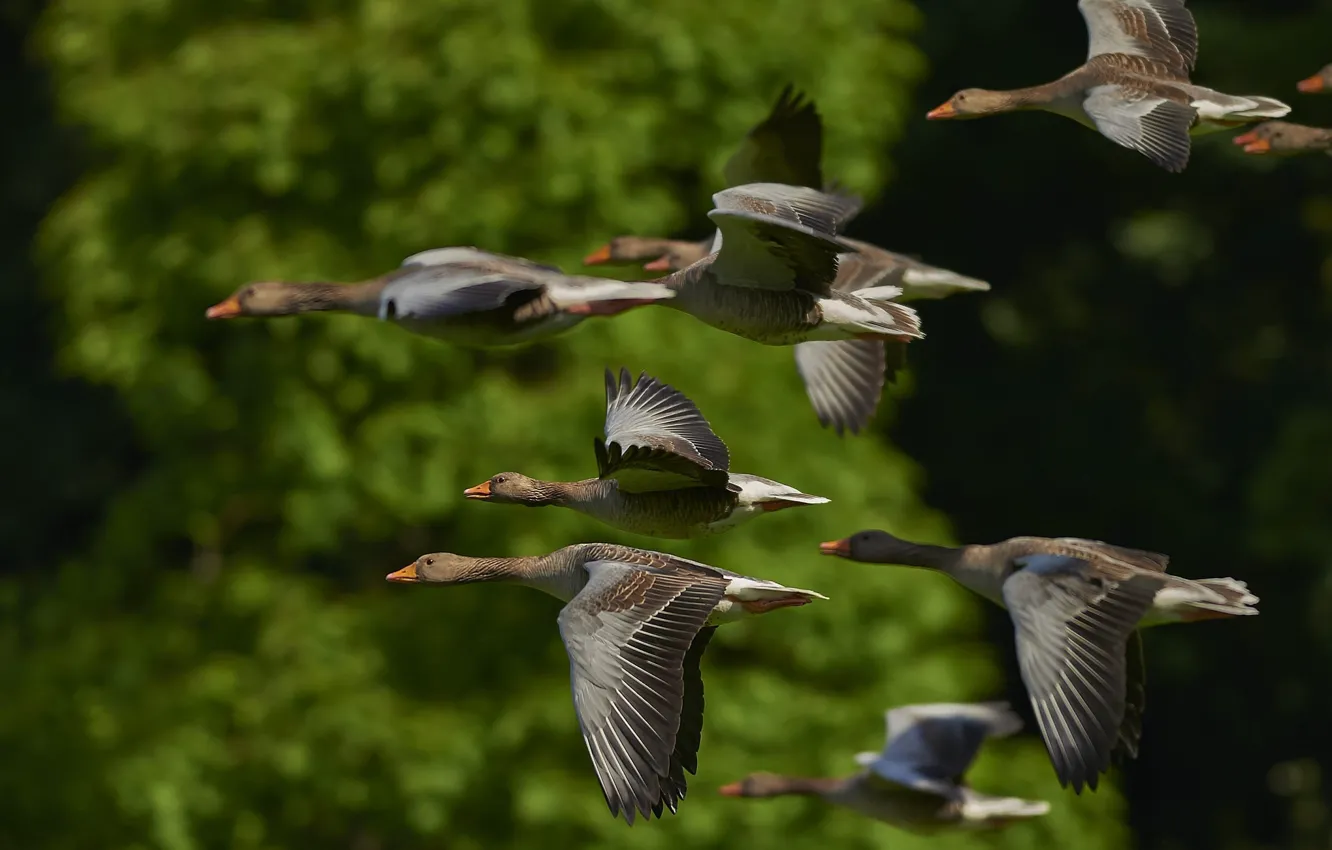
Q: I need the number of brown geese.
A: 12